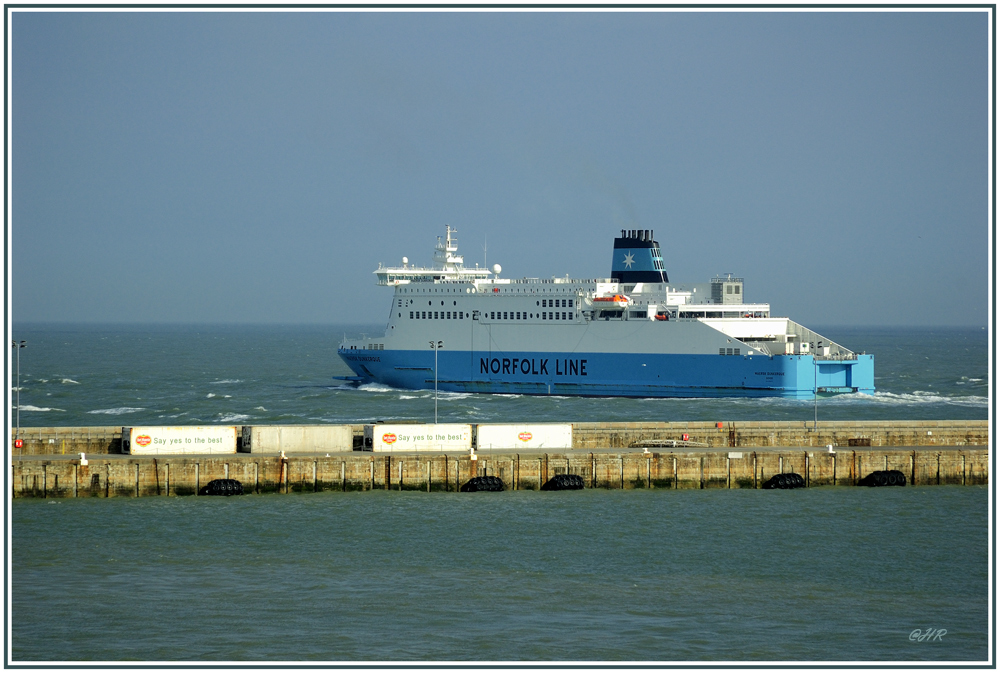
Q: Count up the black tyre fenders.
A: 5